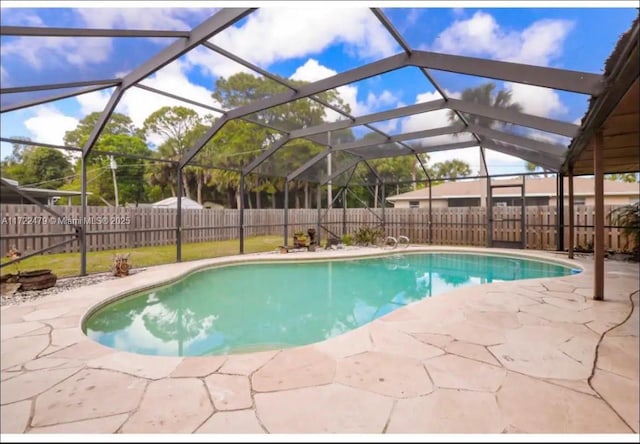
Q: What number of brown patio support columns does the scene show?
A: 2